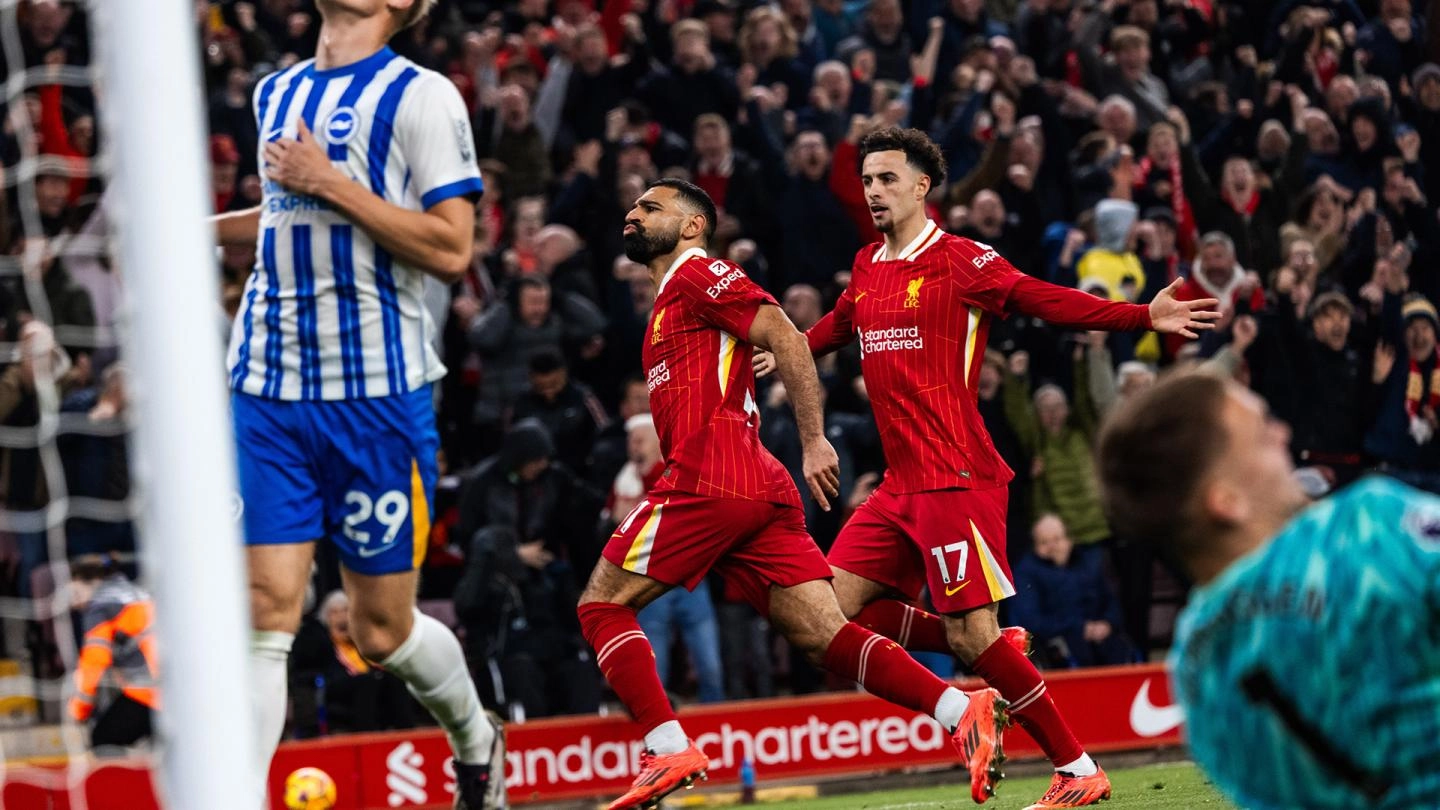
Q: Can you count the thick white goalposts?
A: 1